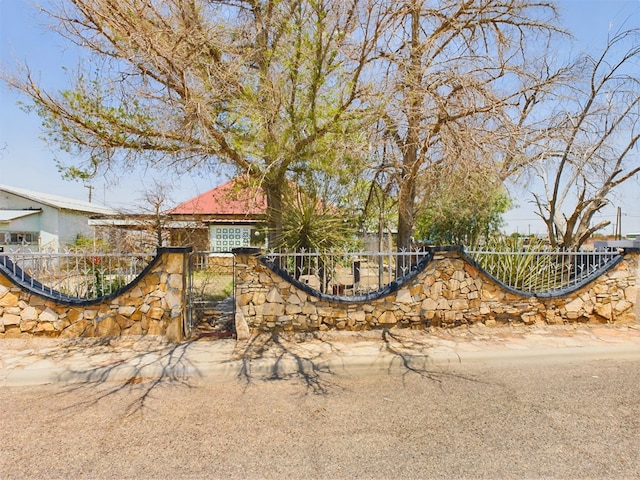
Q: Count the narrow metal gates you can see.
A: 1